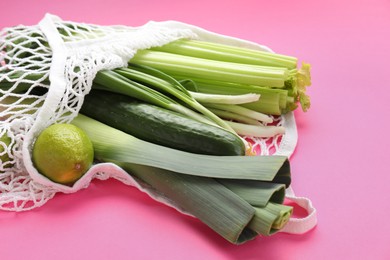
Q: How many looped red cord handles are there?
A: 0